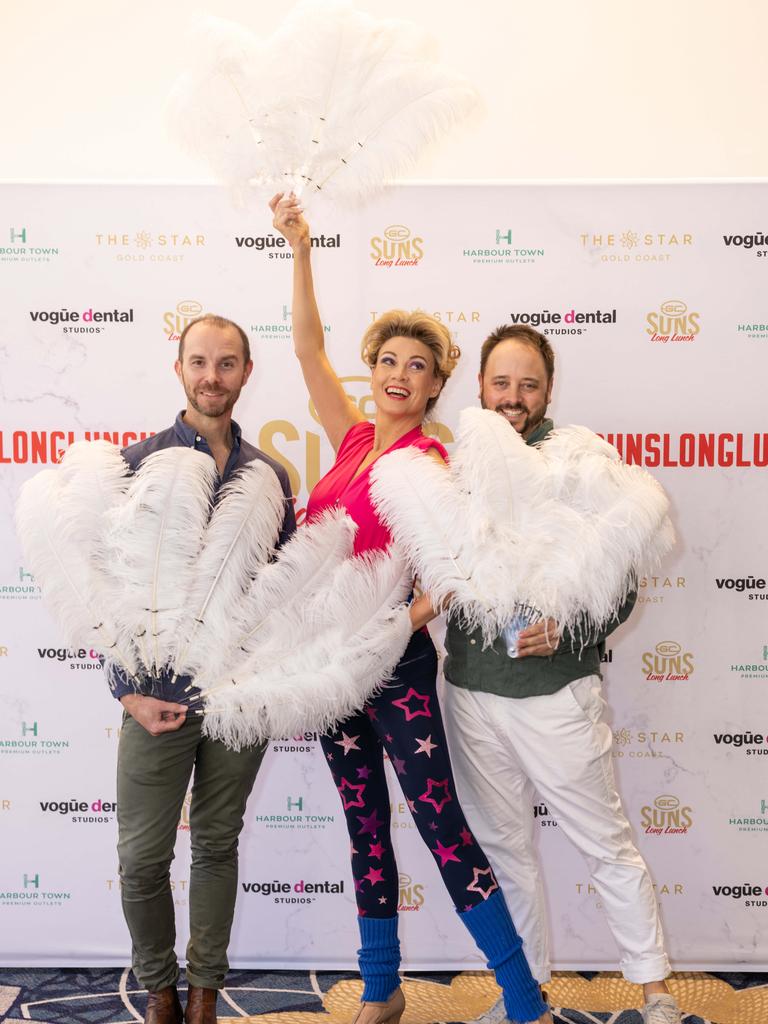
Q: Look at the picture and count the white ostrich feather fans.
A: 3